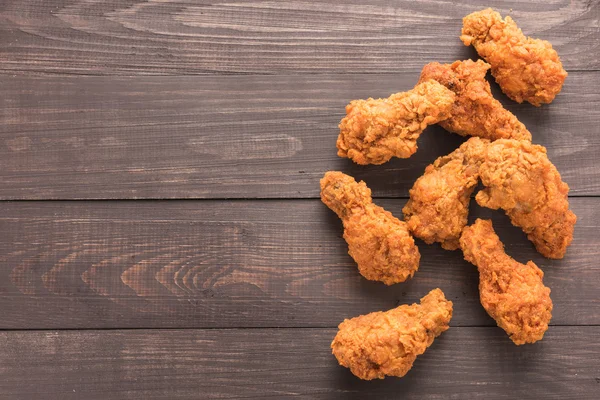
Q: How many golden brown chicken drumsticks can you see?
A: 8